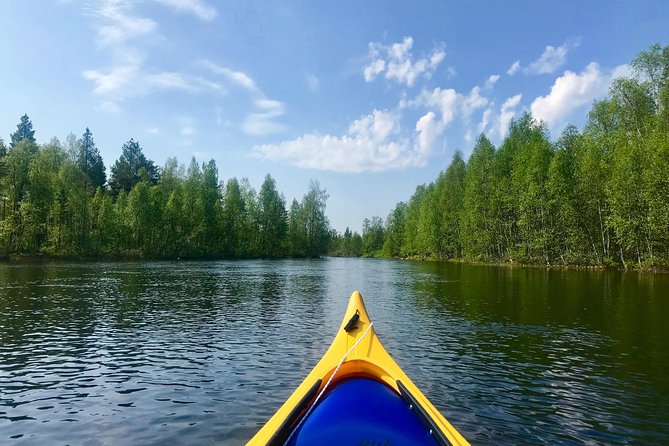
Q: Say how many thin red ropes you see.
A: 0